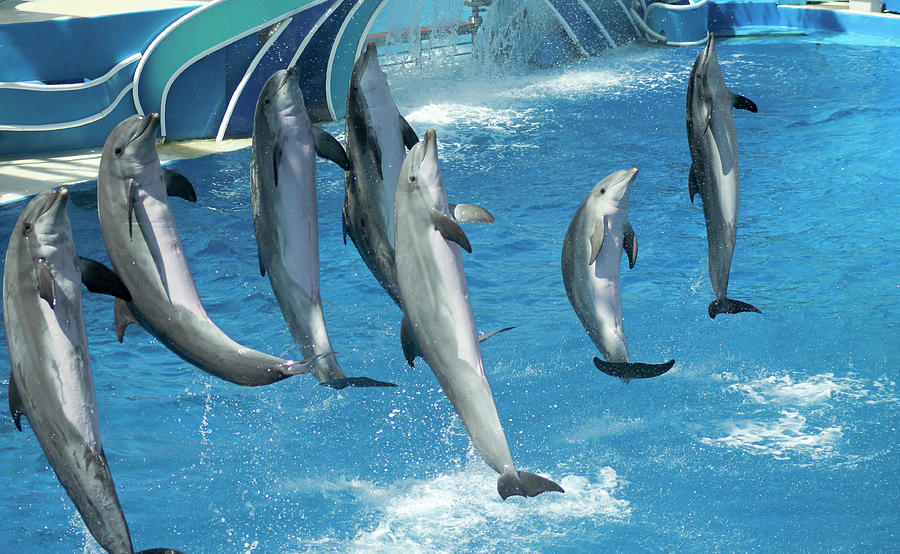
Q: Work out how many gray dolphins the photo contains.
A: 7